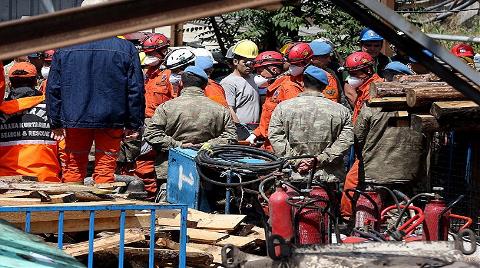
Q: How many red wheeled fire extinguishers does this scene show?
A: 4